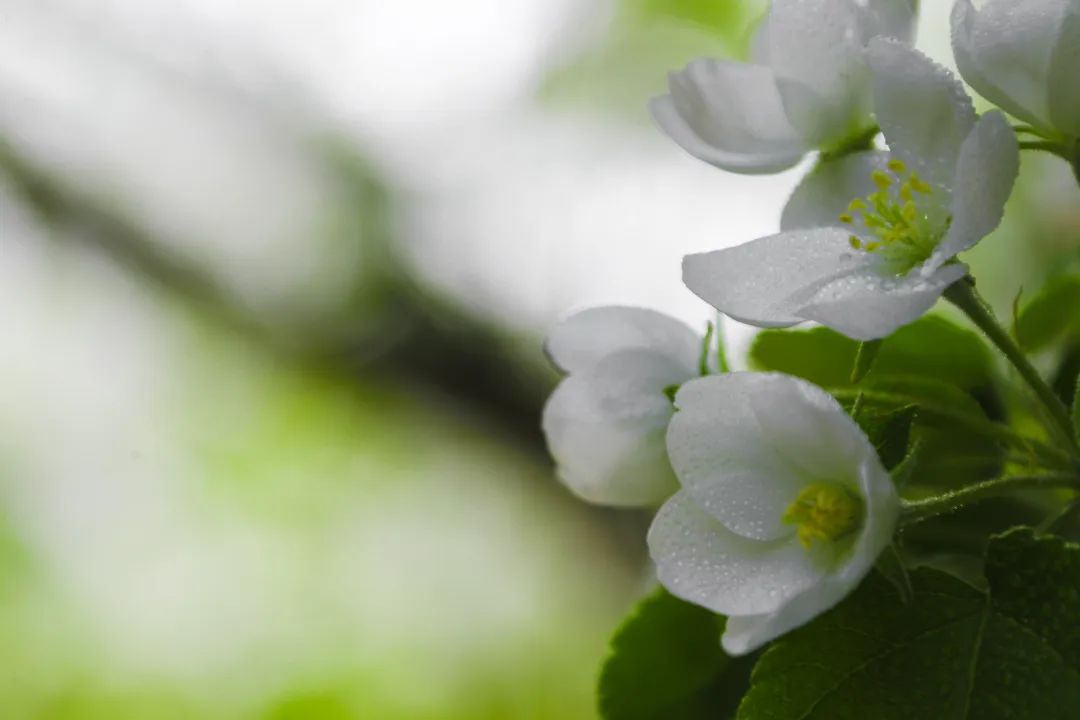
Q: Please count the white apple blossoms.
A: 5